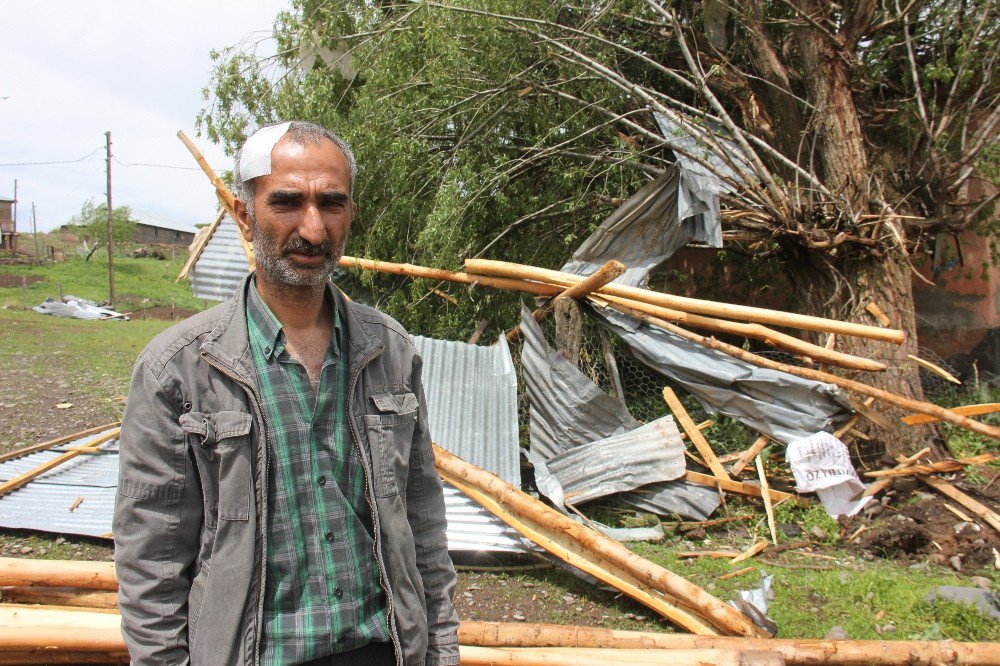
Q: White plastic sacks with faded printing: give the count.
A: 1